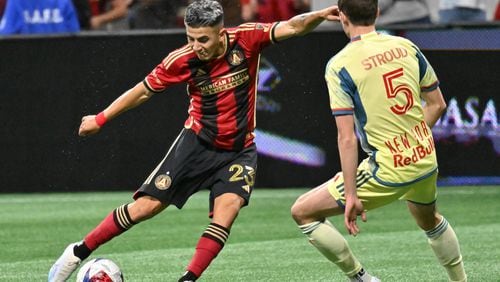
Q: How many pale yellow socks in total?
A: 2